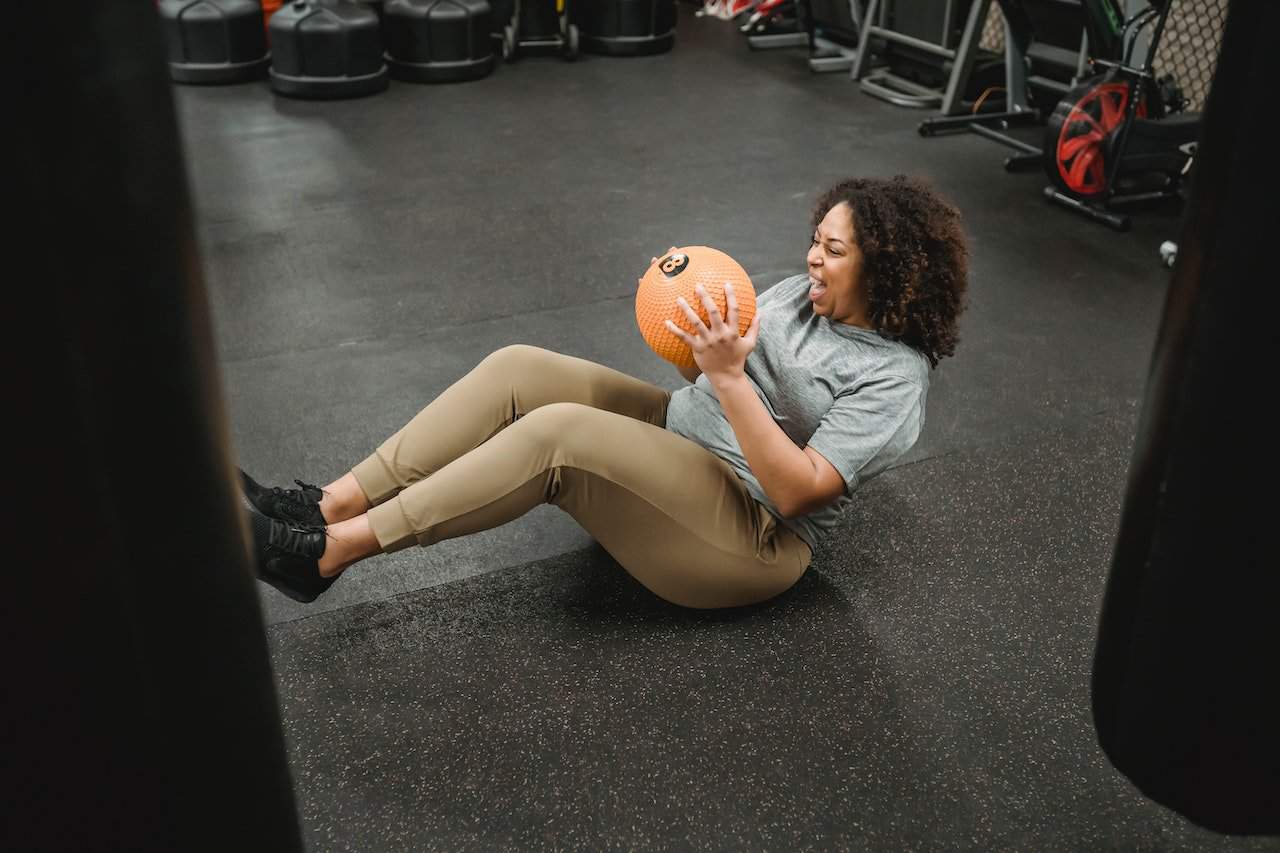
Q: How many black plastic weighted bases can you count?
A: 4